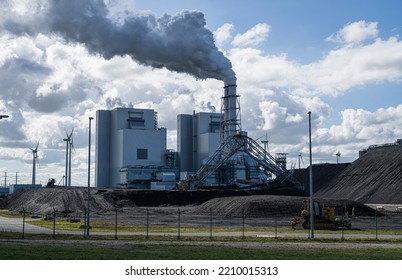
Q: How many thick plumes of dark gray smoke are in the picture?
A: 1